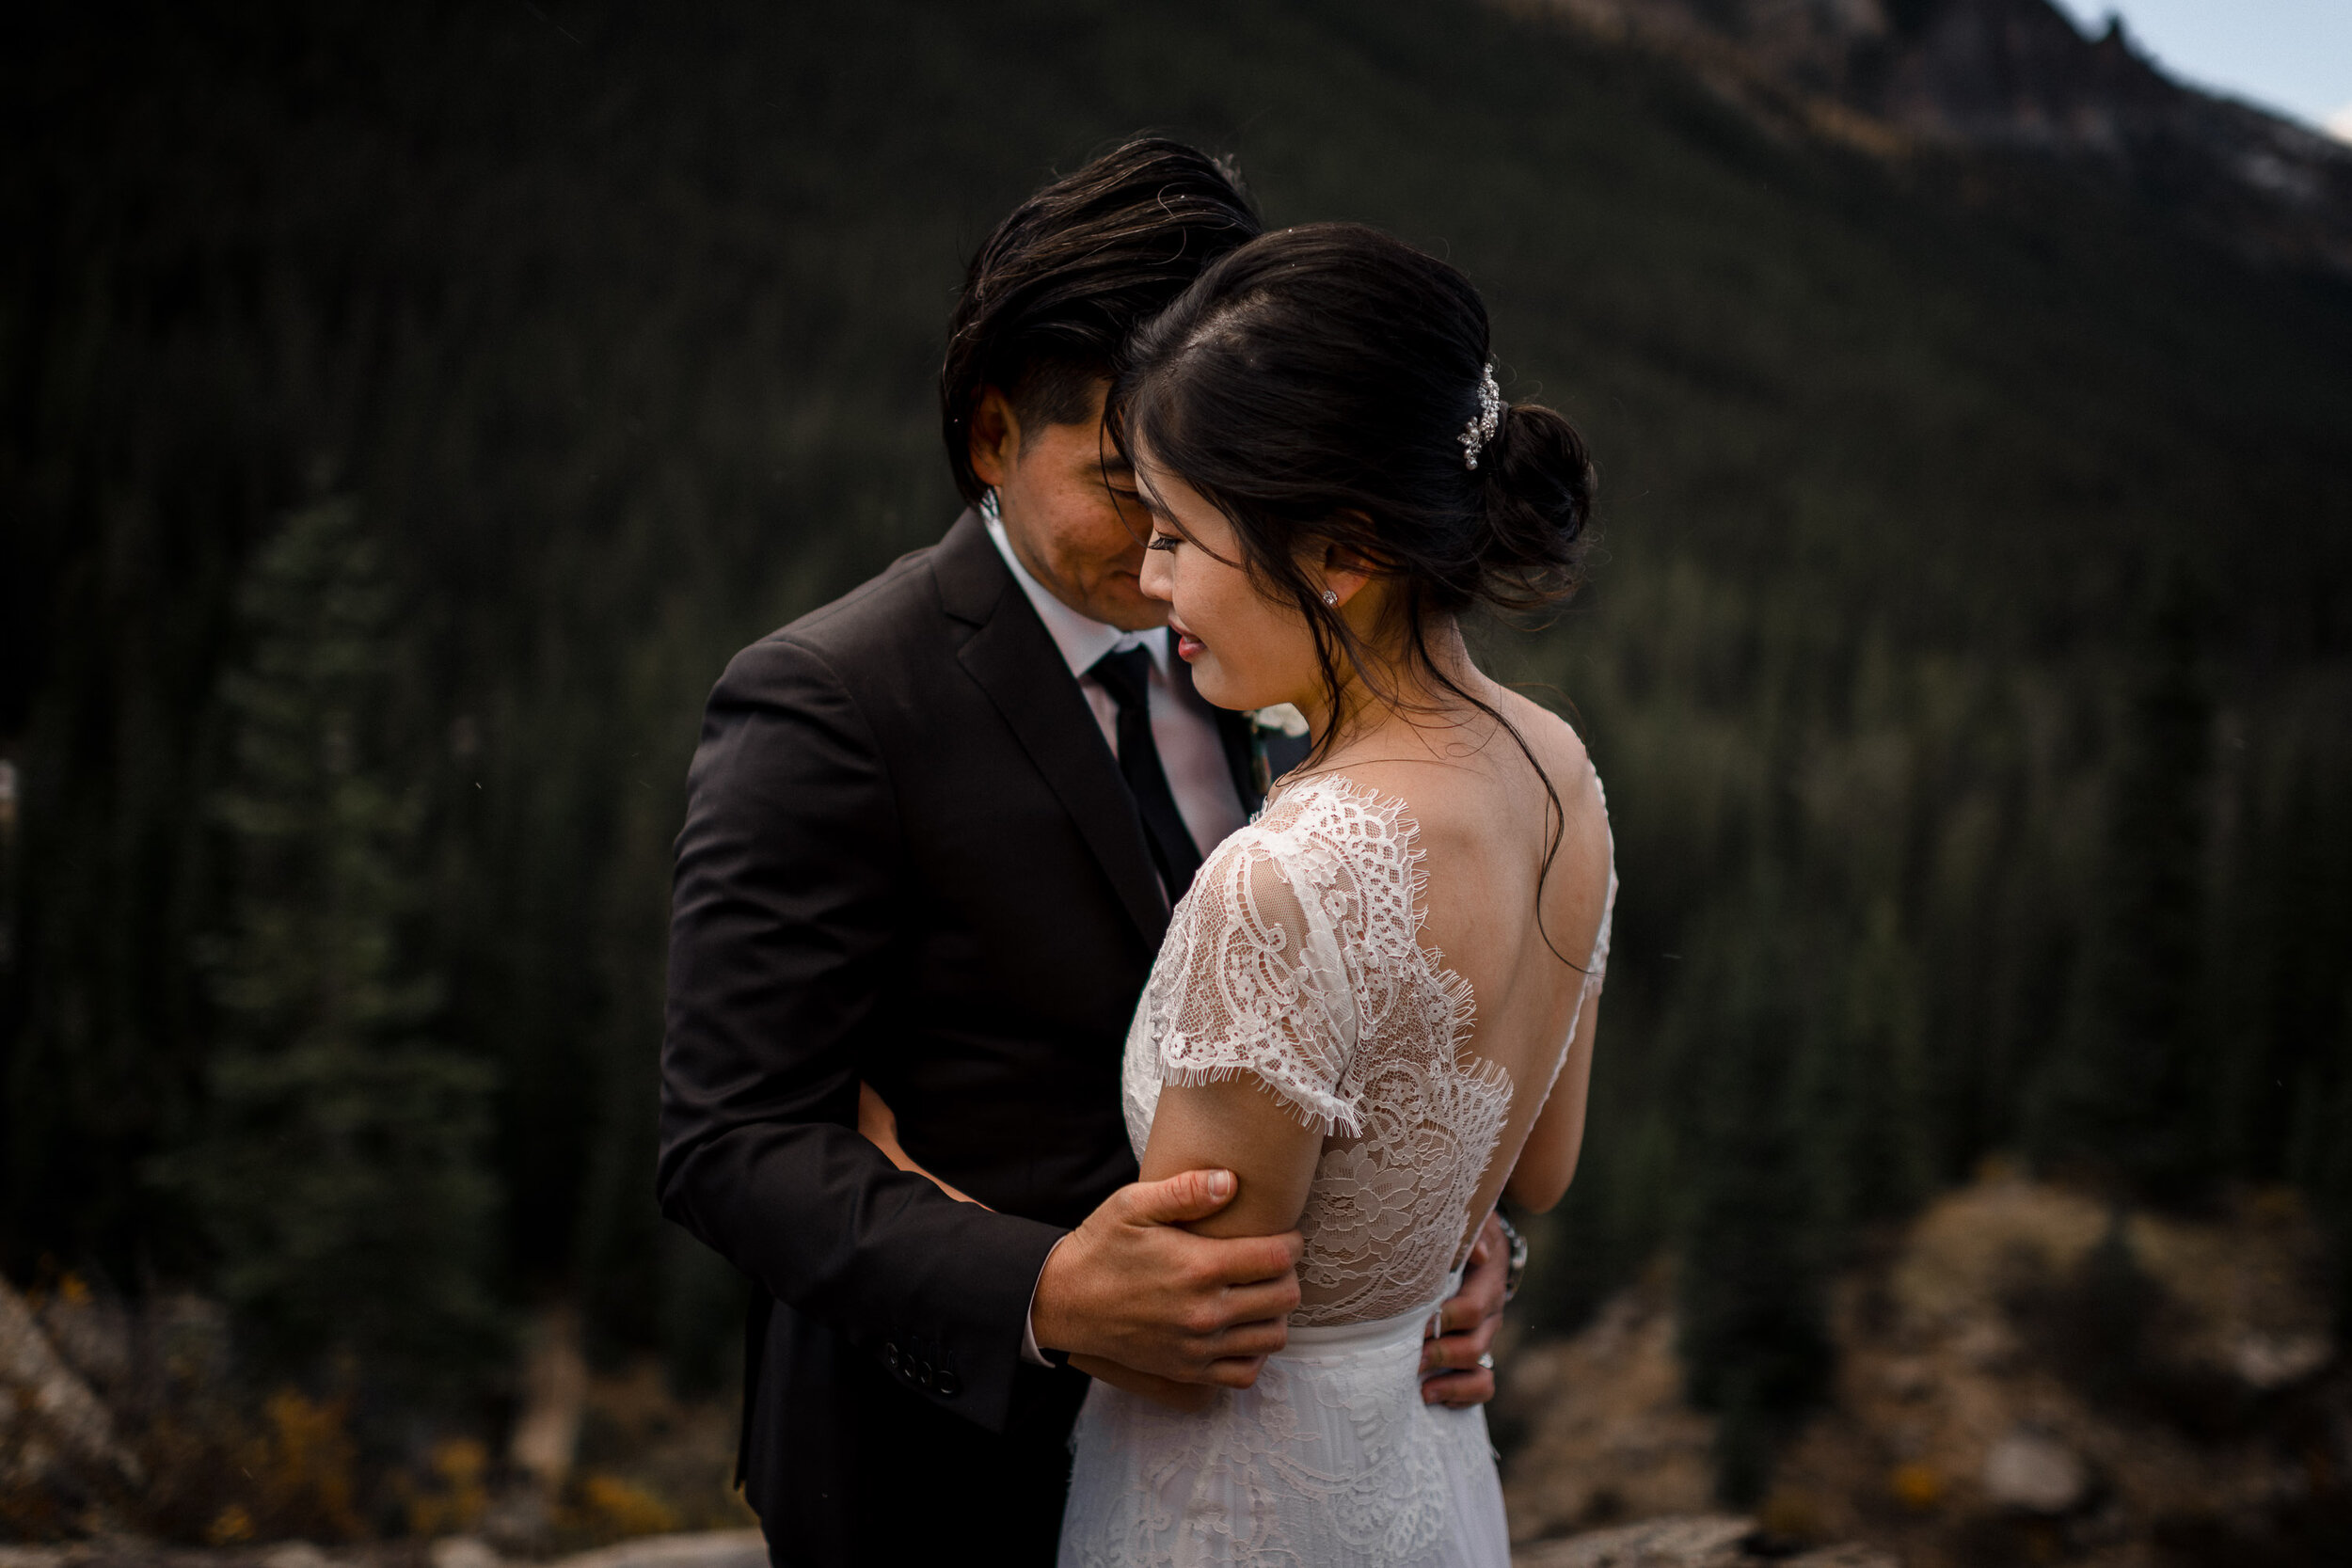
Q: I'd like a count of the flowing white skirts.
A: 1